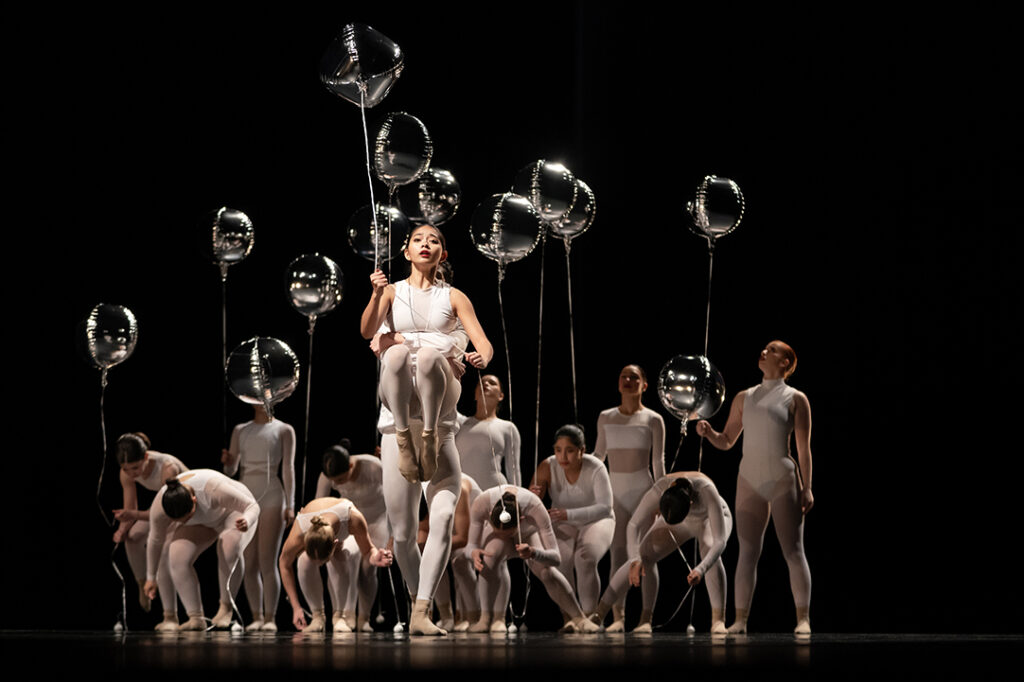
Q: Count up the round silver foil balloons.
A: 13